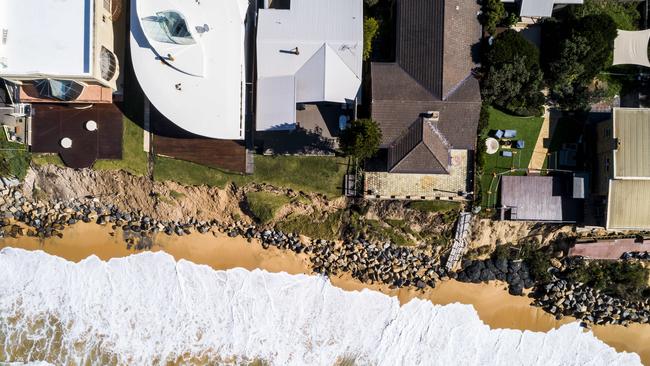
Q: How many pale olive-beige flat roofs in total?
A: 2